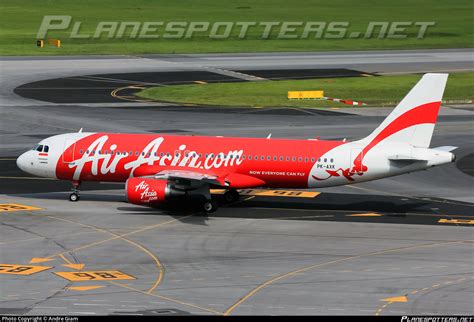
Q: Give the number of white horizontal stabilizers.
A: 2